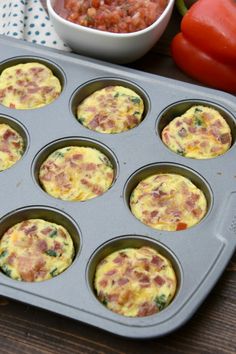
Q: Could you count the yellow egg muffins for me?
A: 8